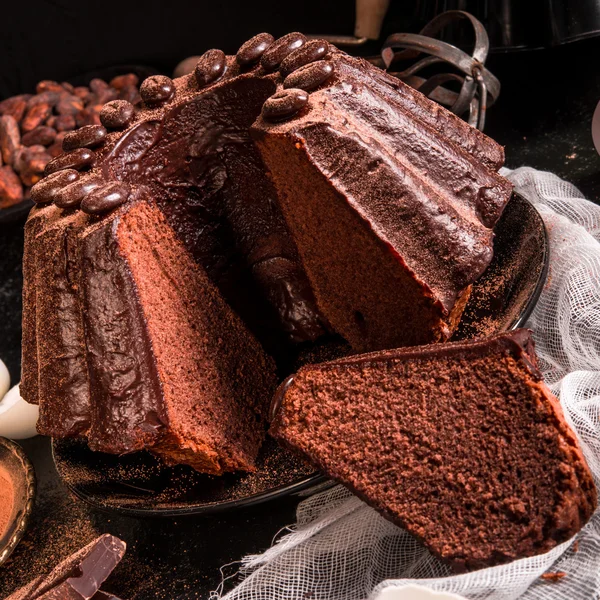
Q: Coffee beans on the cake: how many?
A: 13